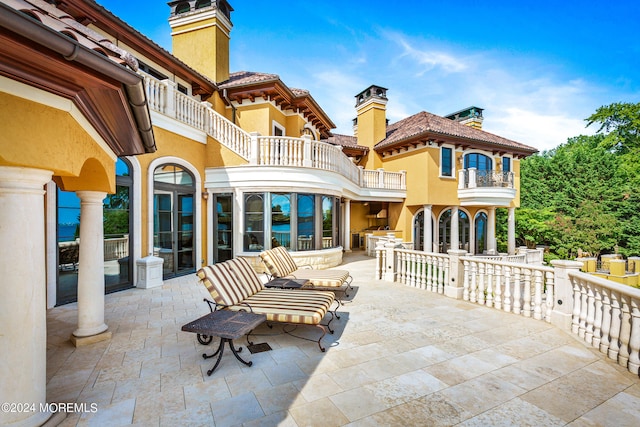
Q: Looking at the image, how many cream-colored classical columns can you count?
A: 7